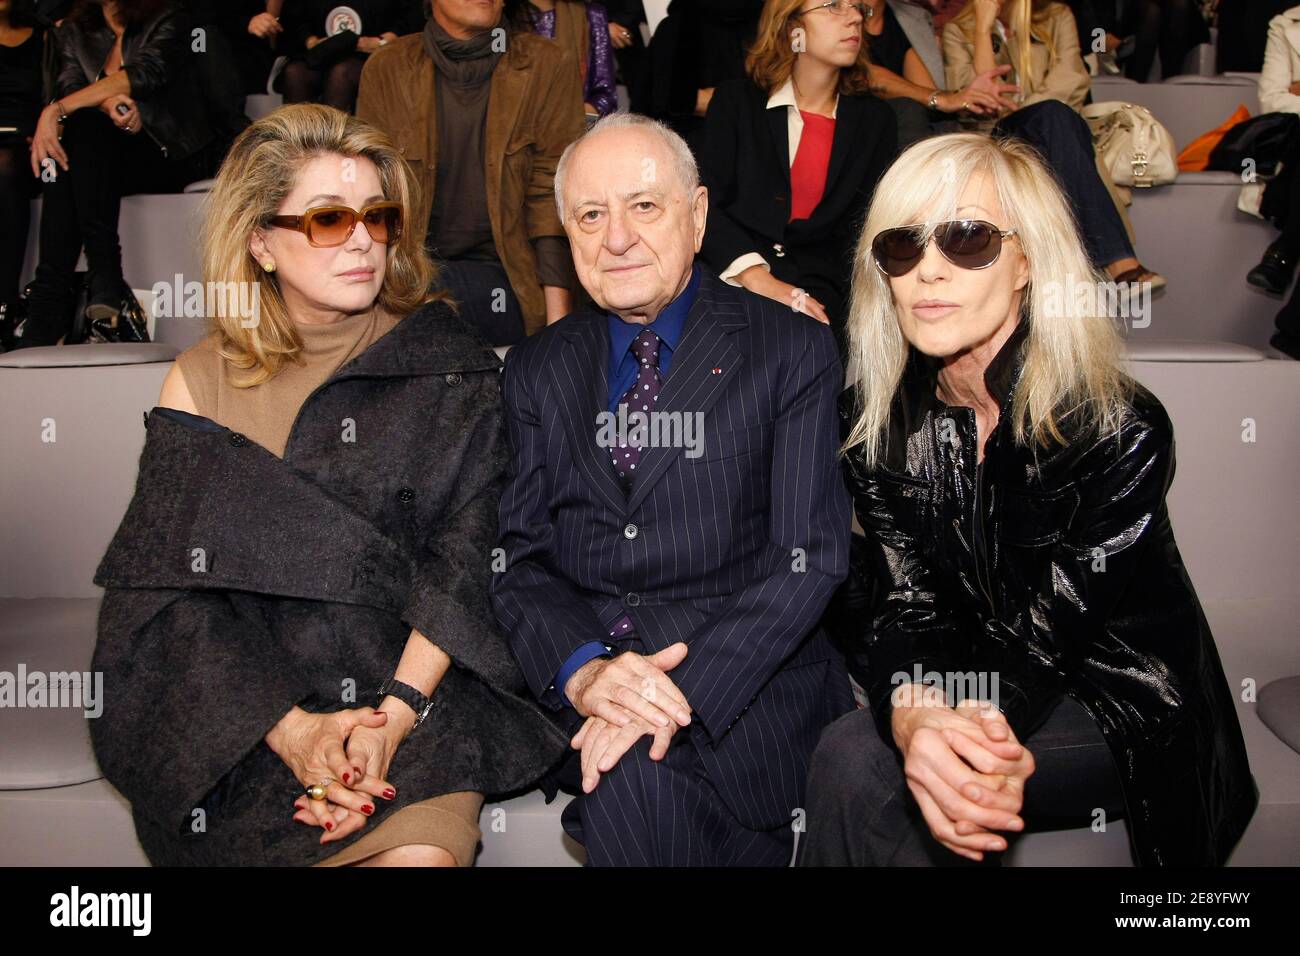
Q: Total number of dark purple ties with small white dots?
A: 1